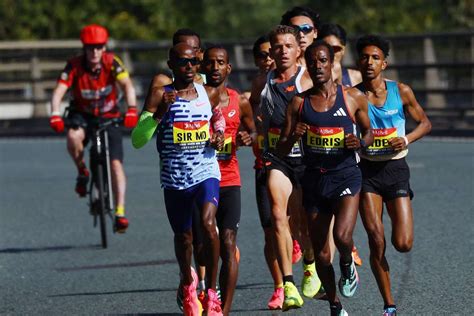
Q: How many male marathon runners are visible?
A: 9